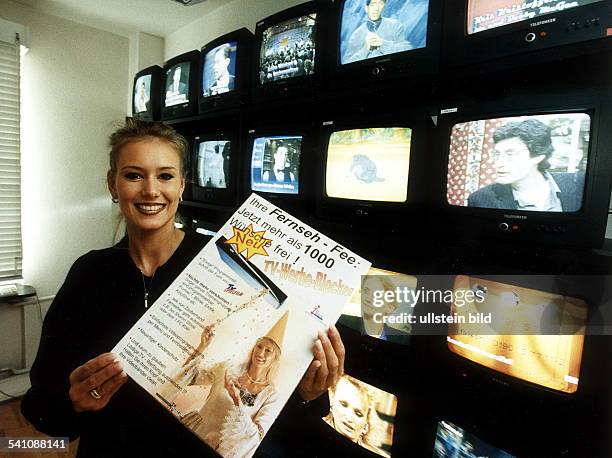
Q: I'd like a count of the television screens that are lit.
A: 14